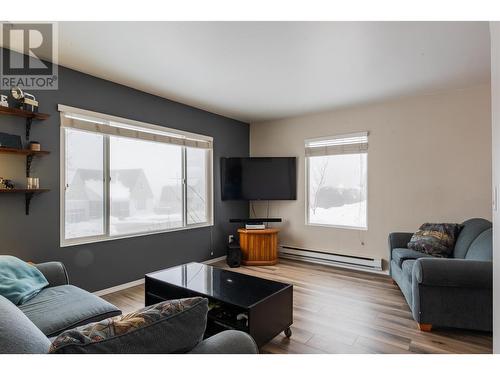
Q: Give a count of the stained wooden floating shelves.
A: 3